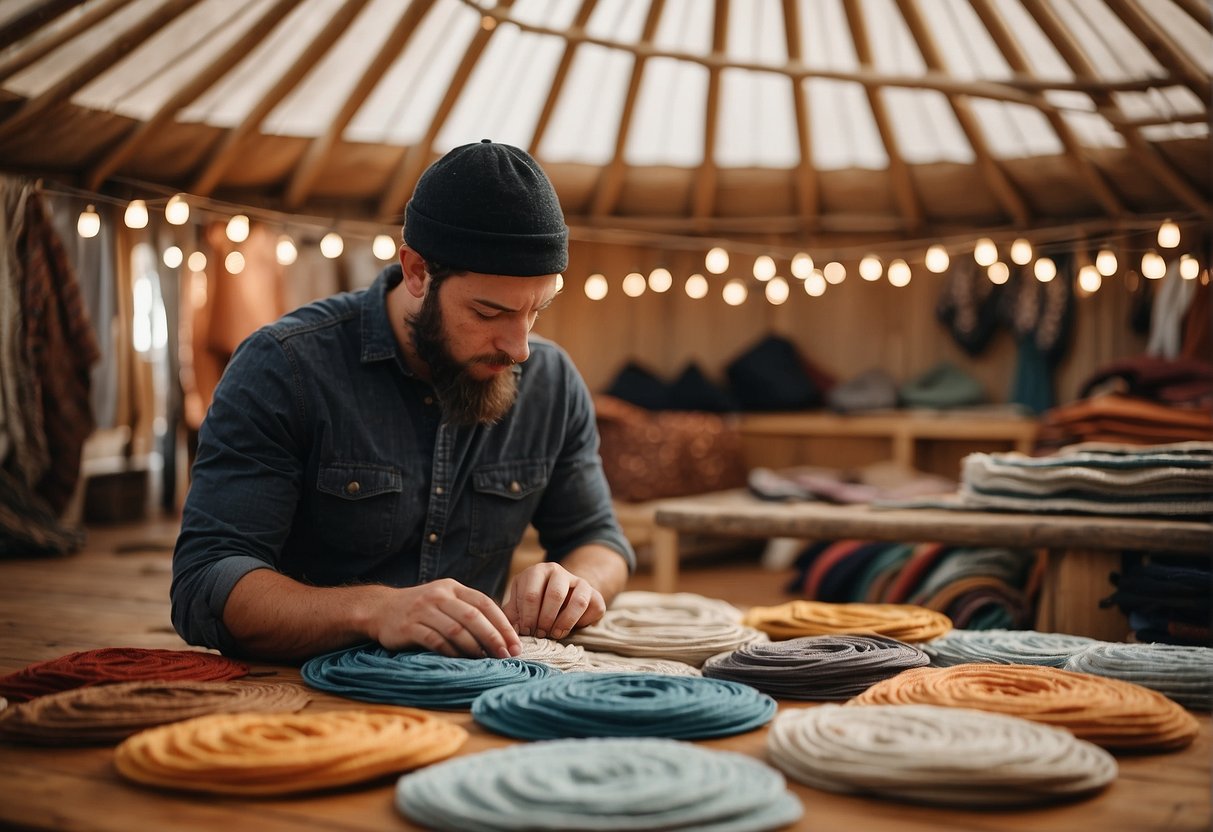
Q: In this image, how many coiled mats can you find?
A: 14